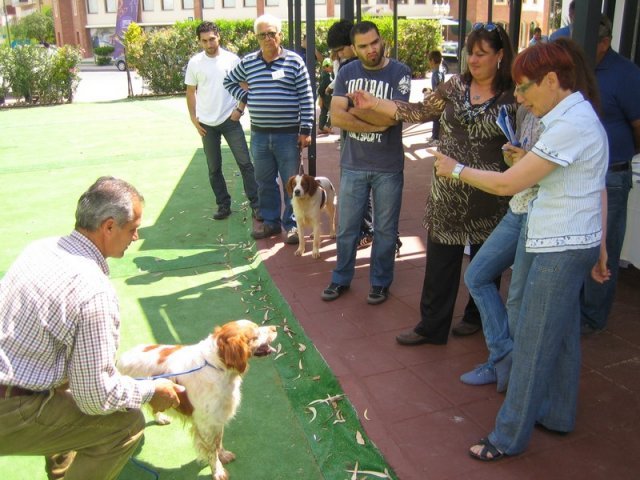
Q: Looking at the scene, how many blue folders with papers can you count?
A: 1